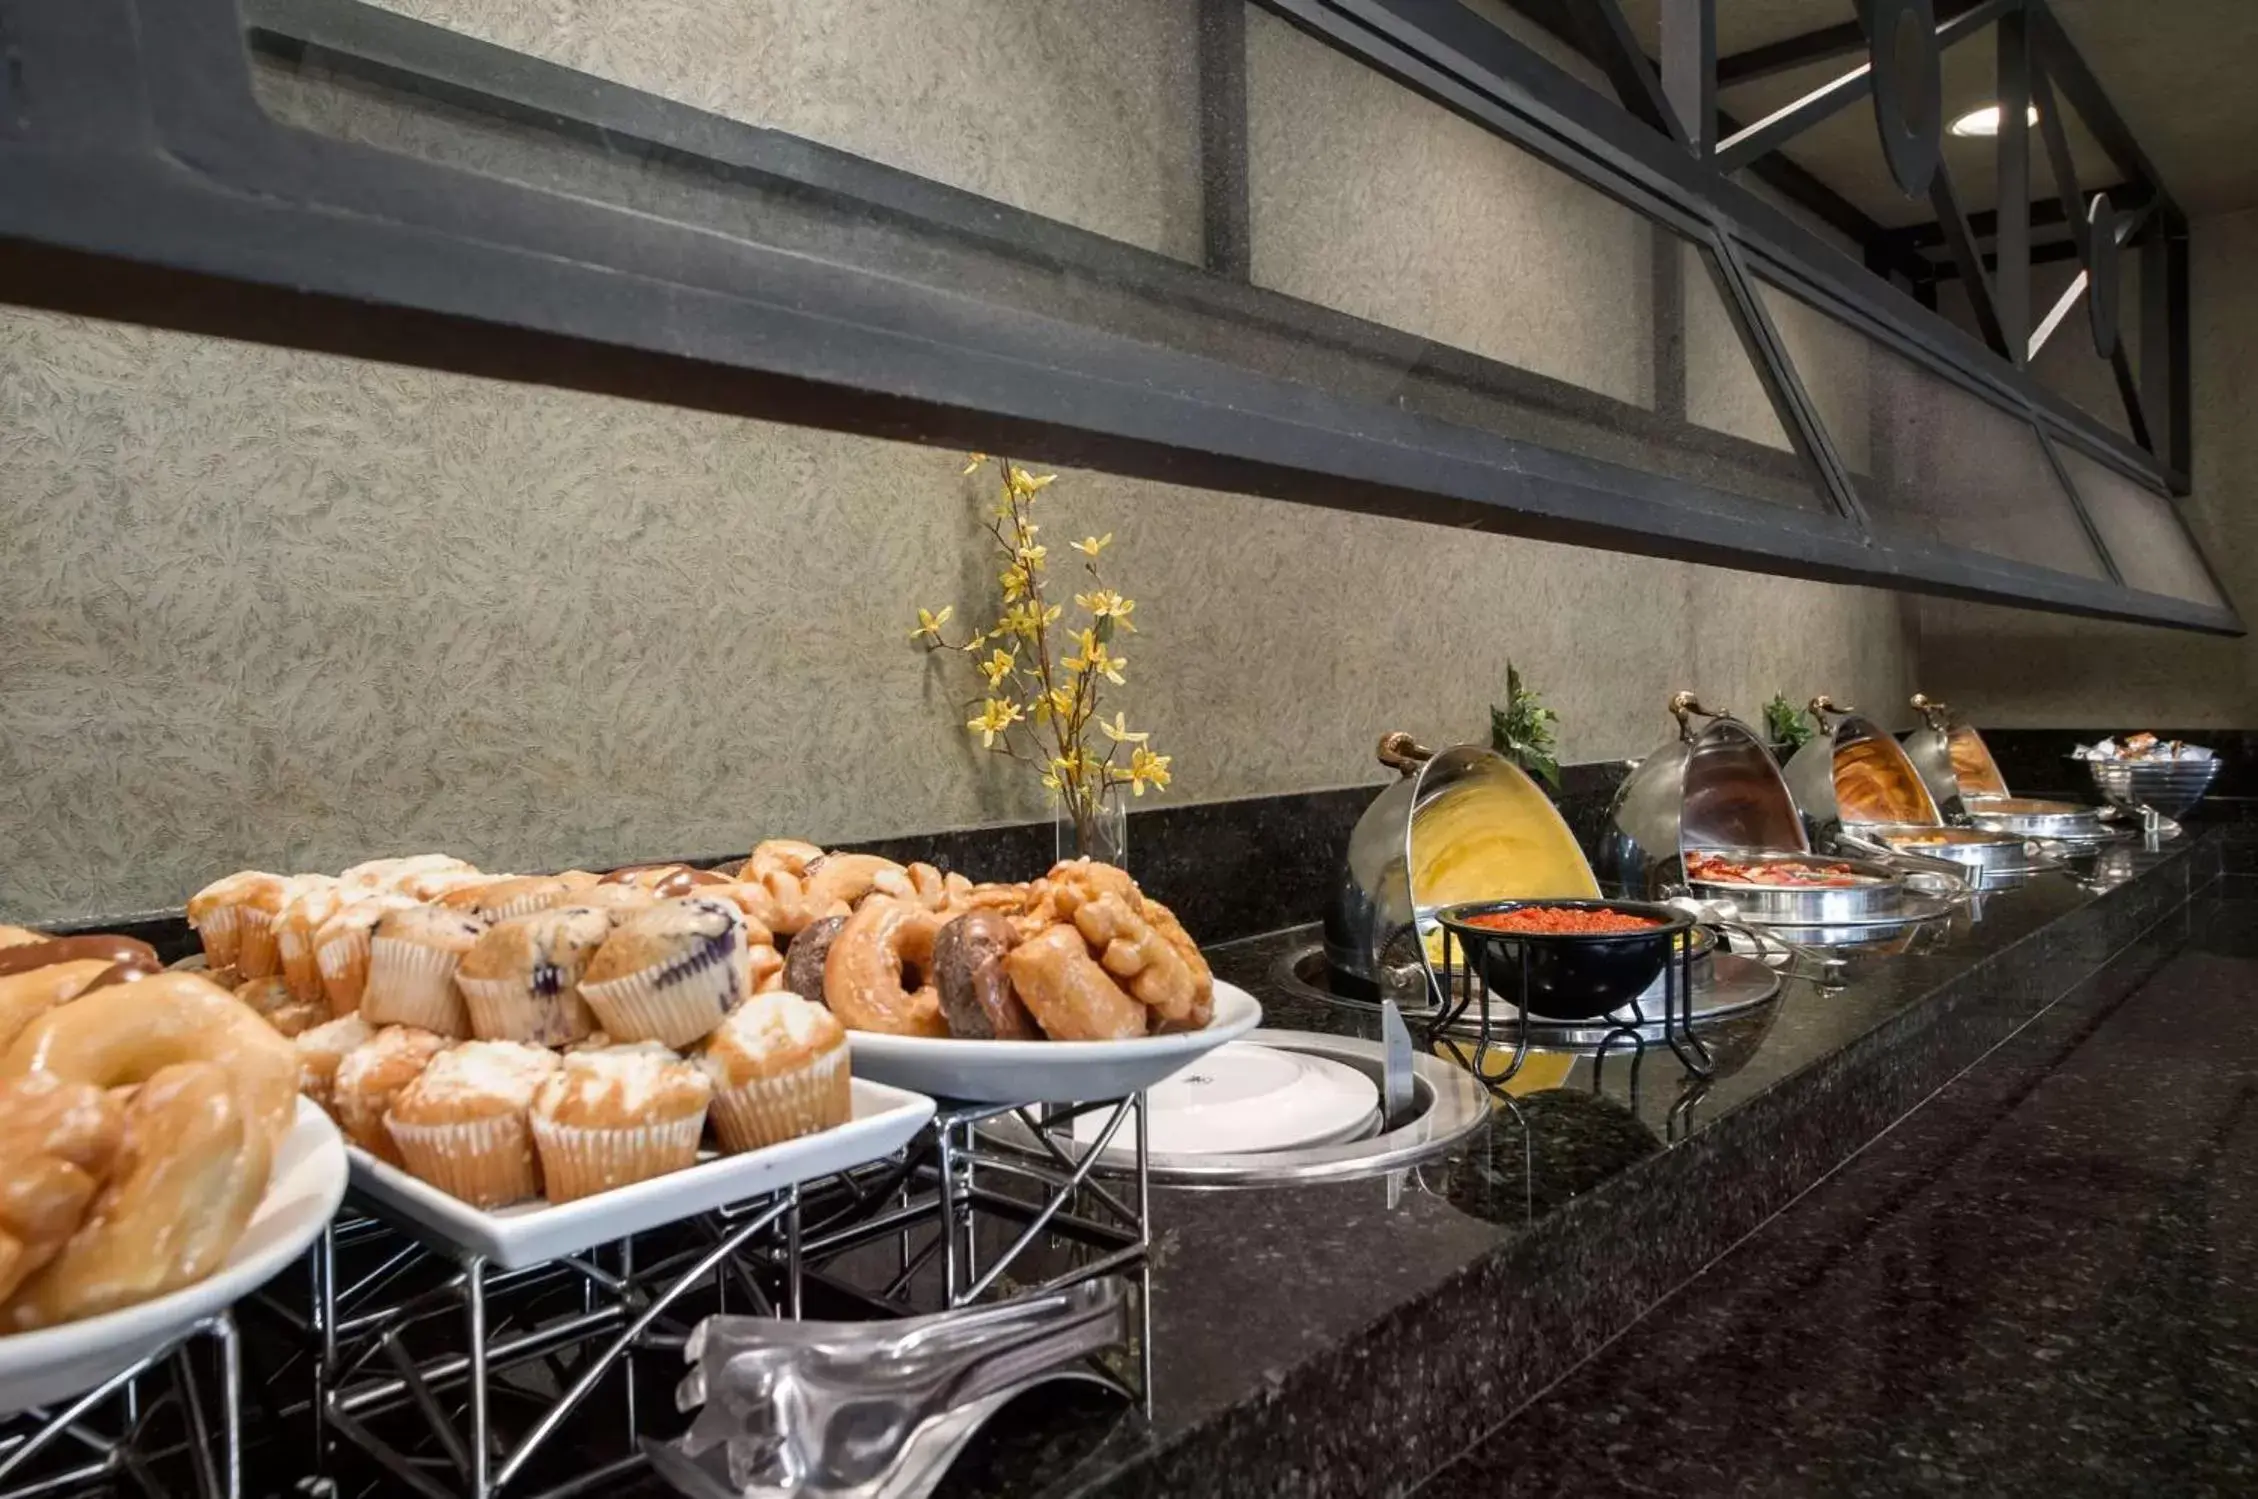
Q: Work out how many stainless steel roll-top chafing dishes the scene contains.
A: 4